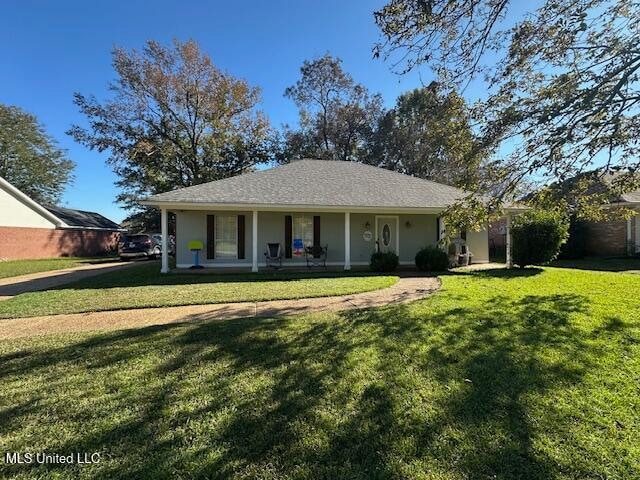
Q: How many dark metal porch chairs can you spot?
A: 2